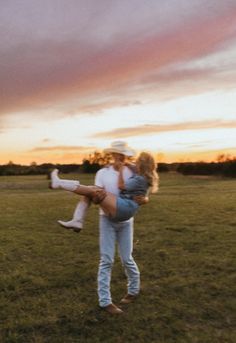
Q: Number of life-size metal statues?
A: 0